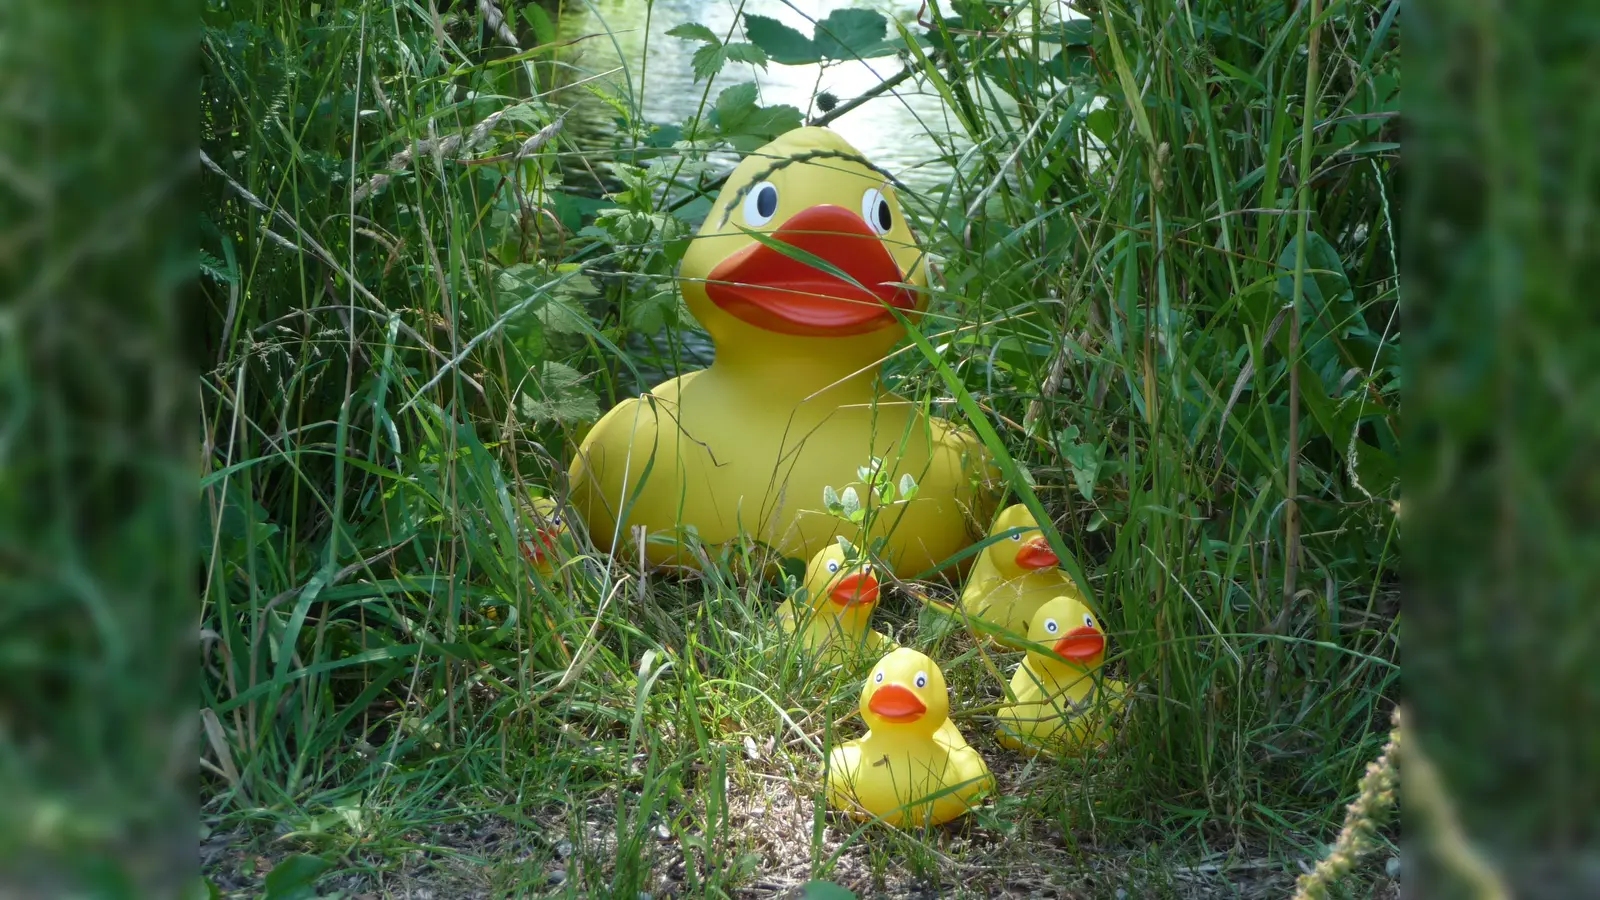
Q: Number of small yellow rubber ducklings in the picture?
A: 5